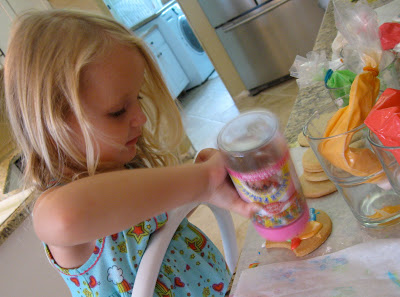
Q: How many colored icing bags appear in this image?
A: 4